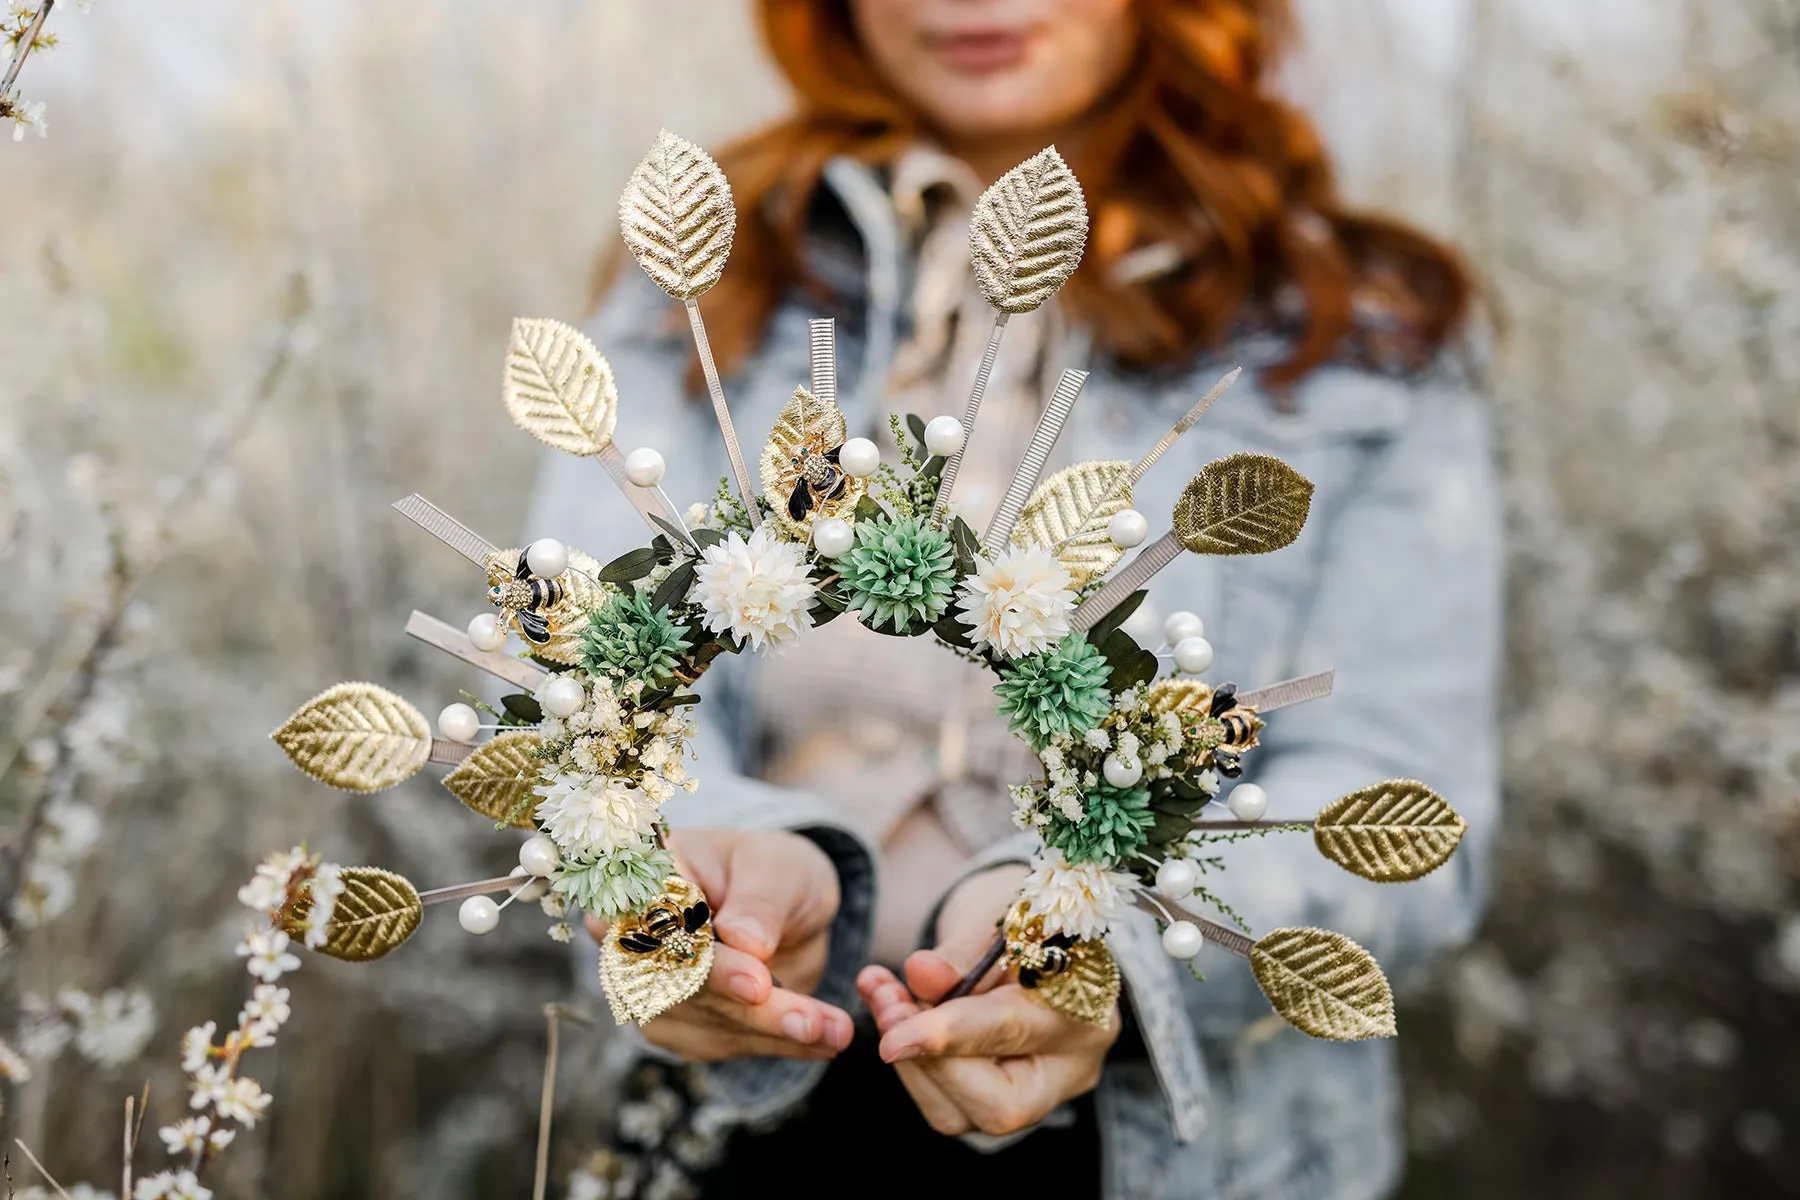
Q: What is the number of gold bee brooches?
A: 5